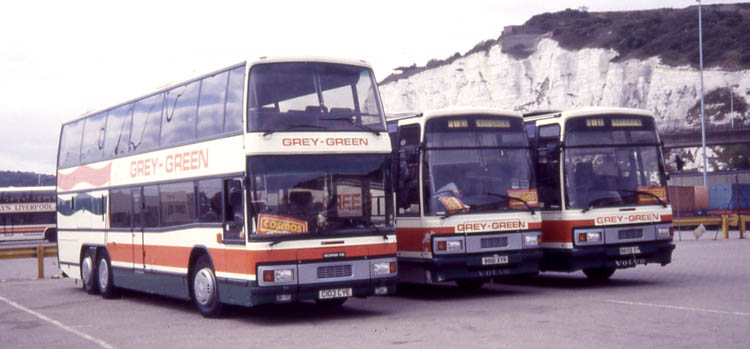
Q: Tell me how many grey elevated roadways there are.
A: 1